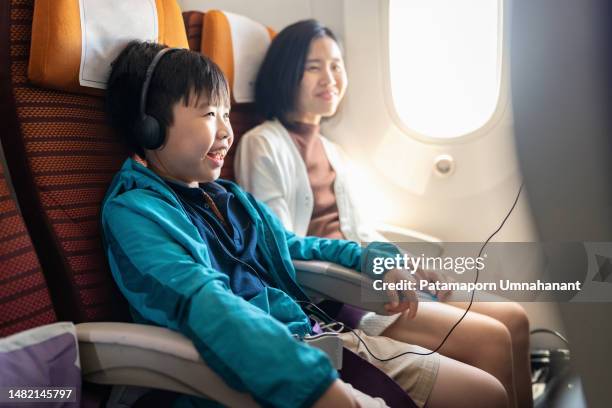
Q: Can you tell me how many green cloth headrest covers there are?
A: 0